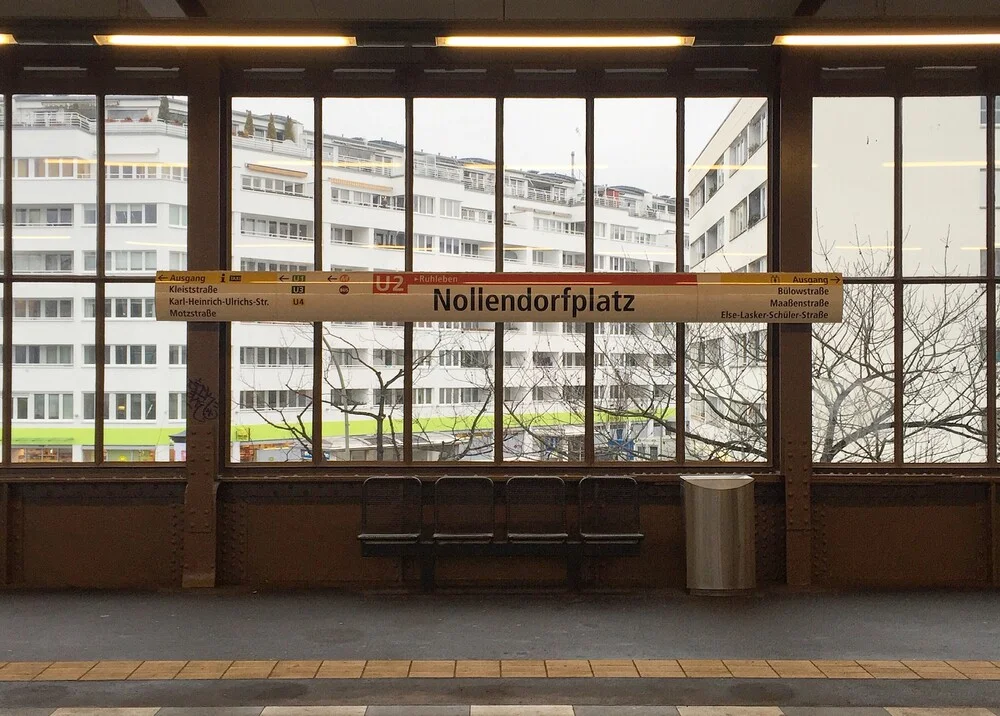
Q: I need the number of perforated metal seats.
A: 4